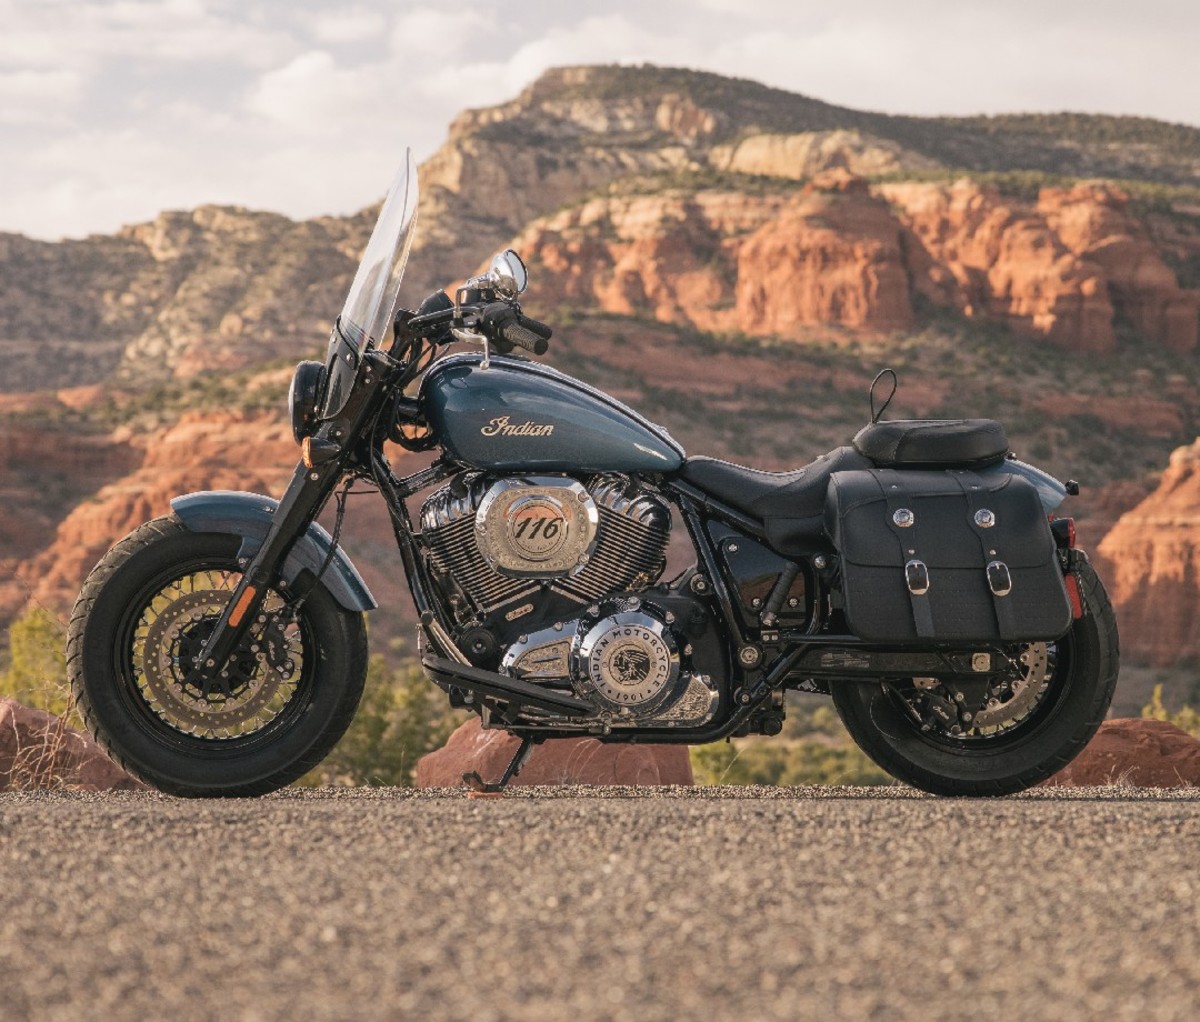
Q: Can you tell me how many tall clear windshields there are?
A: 1